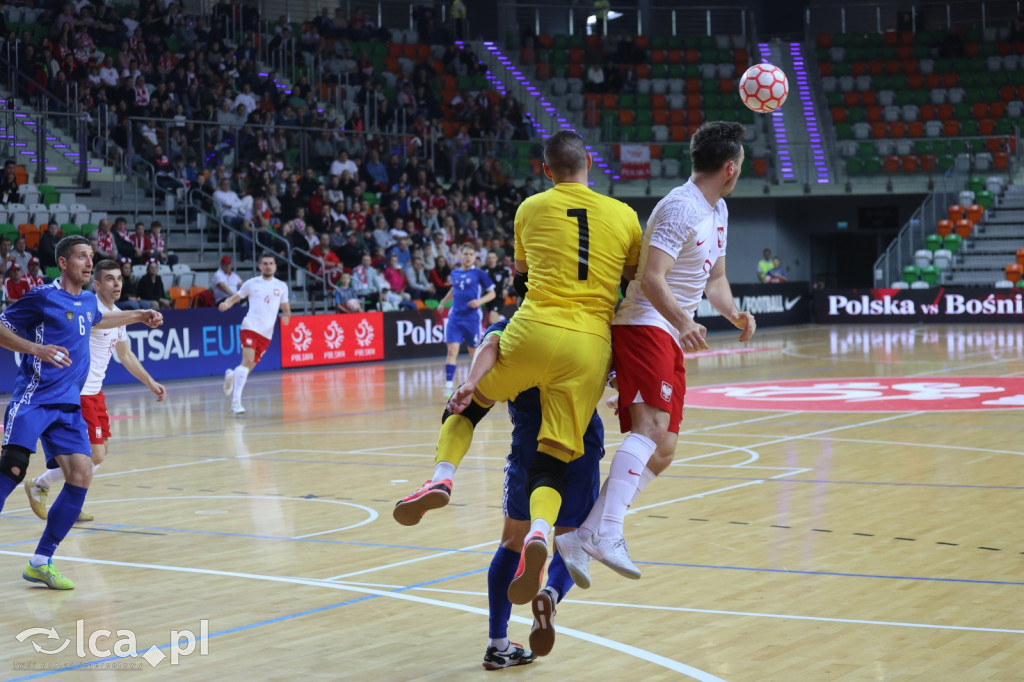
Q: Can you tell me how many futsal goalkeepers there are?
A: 1